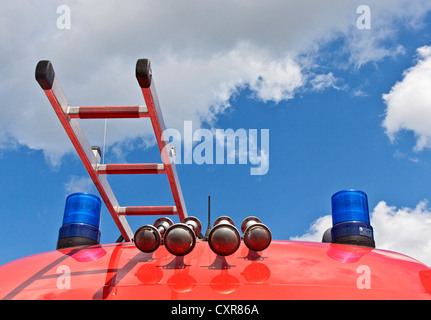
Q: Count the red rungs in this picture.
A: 3